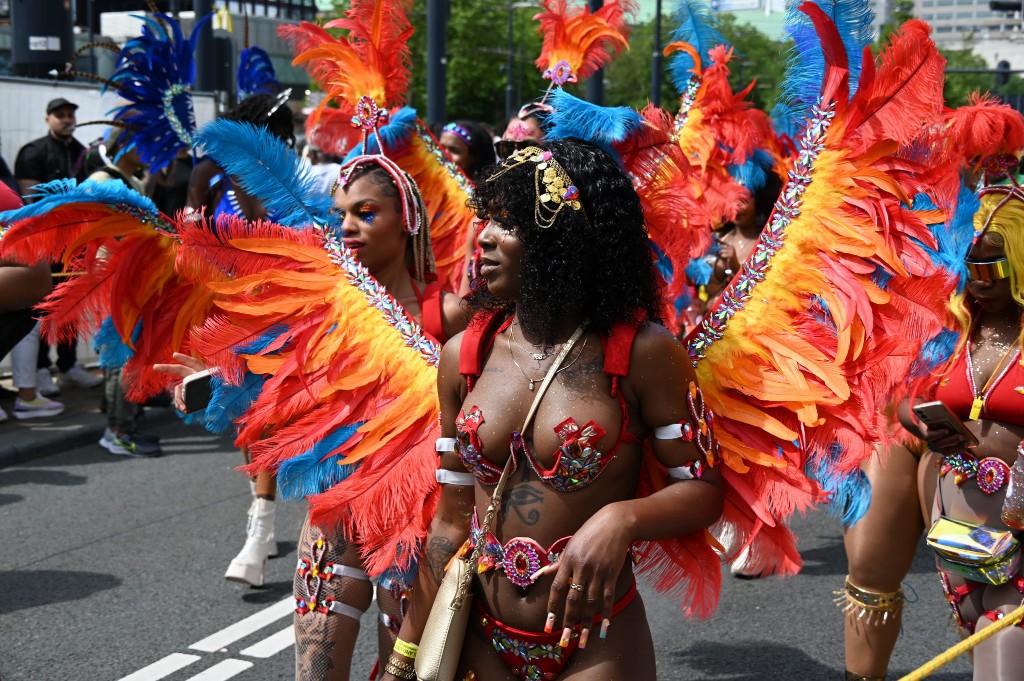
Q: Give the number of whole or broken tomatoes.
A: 0